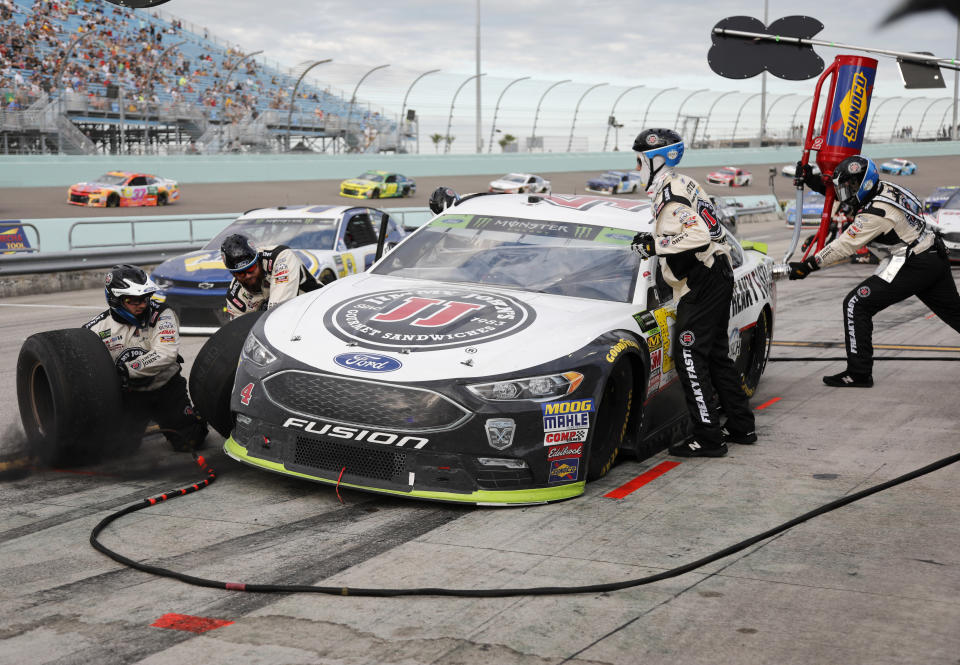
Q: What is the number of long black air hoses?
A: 2